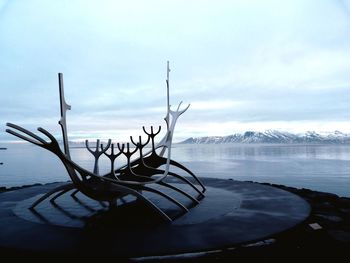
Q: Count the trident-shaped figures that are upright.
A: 5